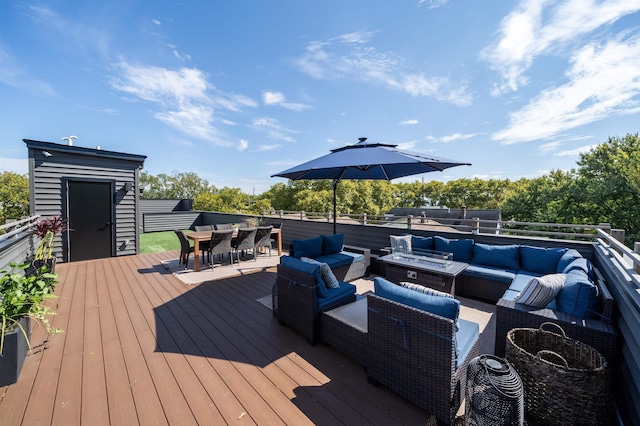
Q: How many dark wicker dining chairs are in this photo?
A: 8